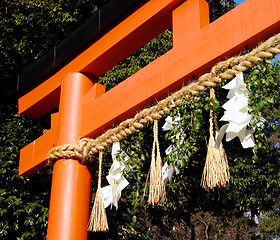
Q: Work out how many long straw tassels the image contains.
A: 3